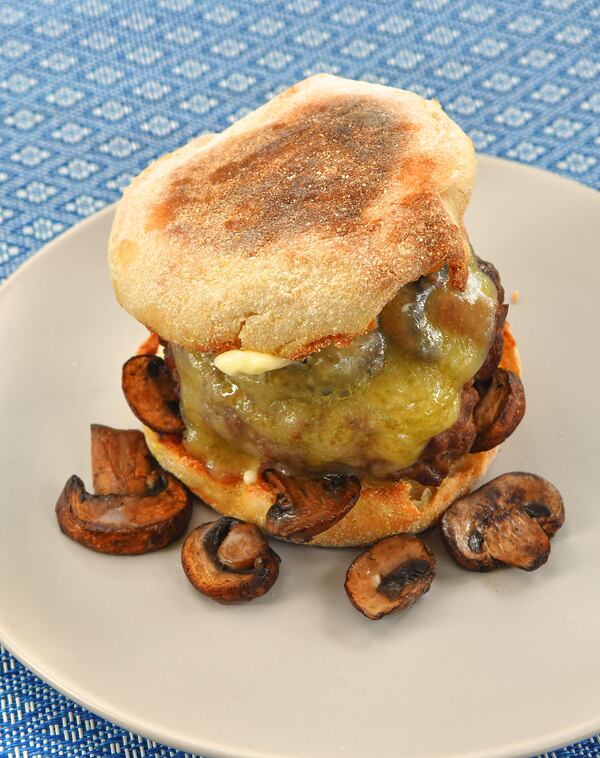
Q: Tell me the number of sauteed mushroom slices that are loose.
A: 4